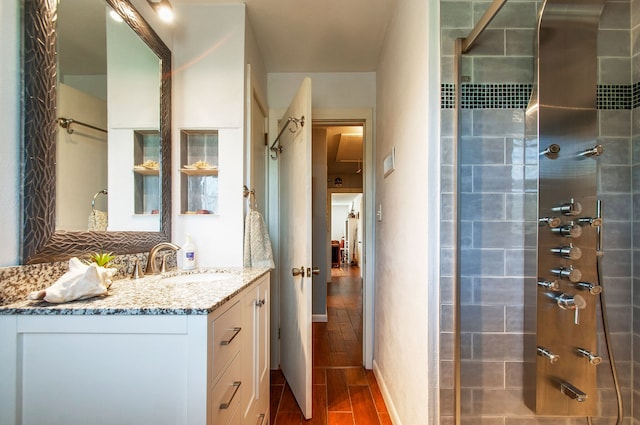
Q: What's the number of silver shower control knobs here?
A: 5